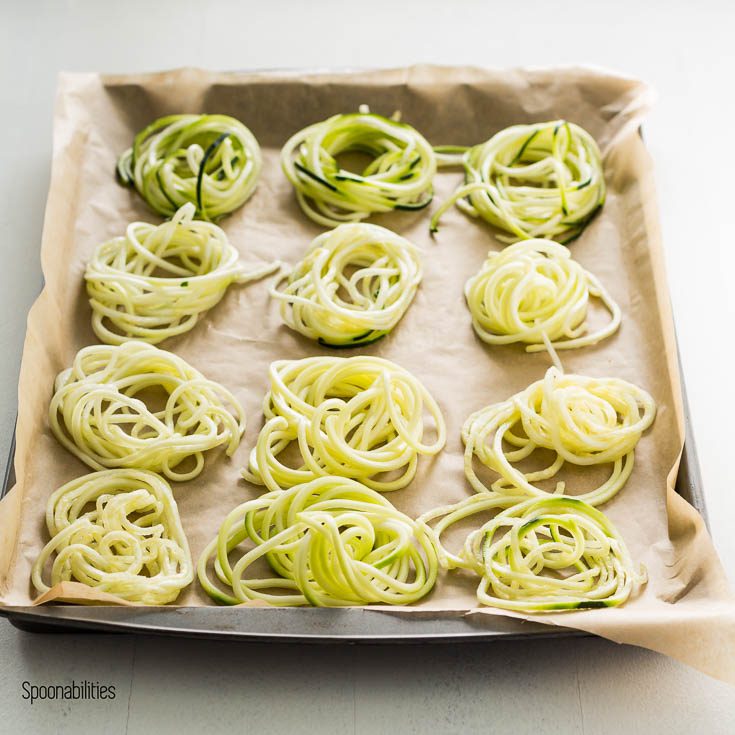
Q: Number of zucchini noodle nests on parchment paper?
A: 12